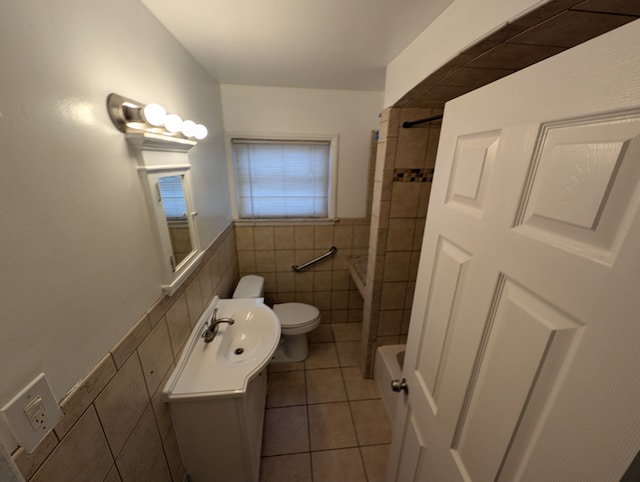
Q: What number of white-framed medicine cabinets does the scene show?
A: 1